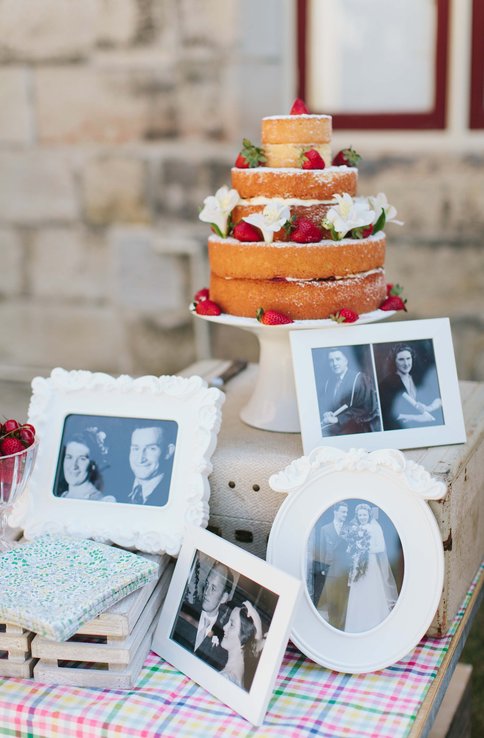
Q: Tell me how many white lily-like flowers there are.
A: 4